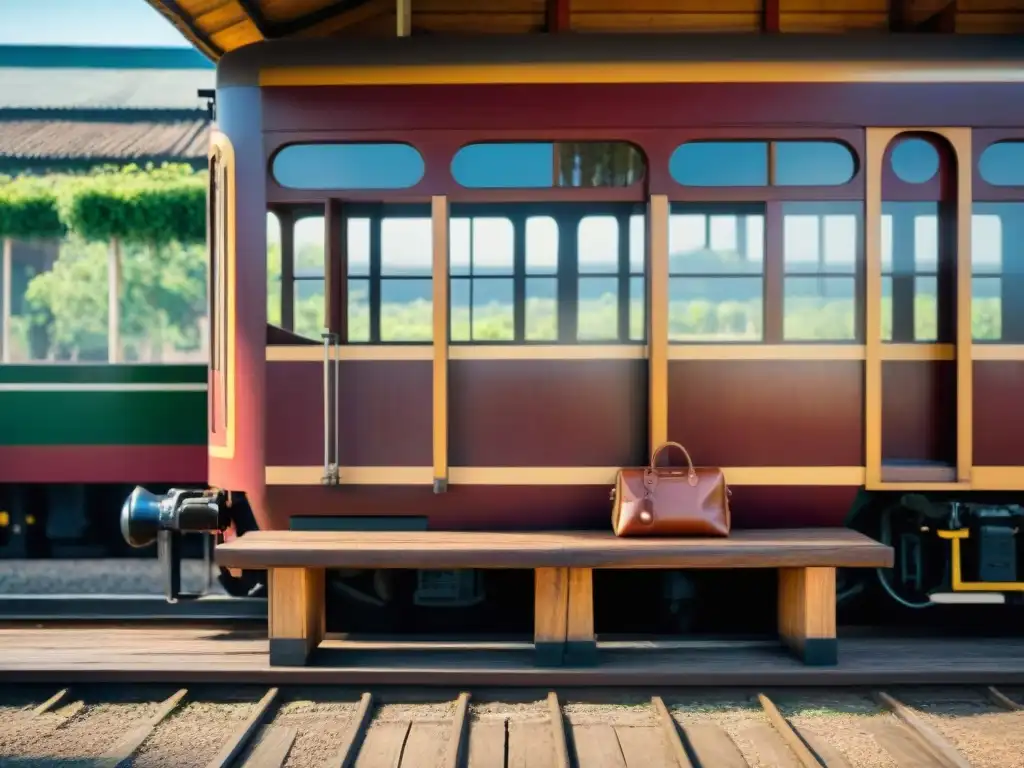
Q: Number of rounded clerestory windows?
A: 5